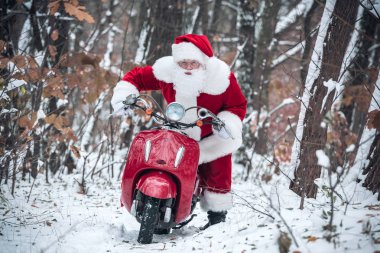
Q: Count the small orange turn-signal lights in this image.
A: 2